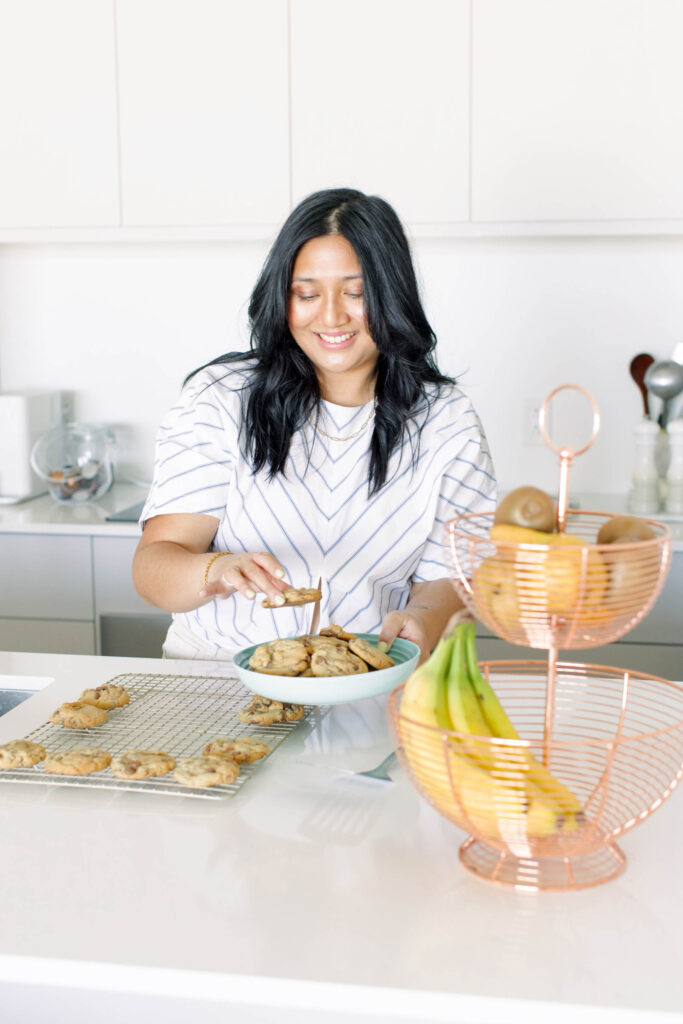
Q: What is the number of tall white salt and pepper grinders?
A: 2